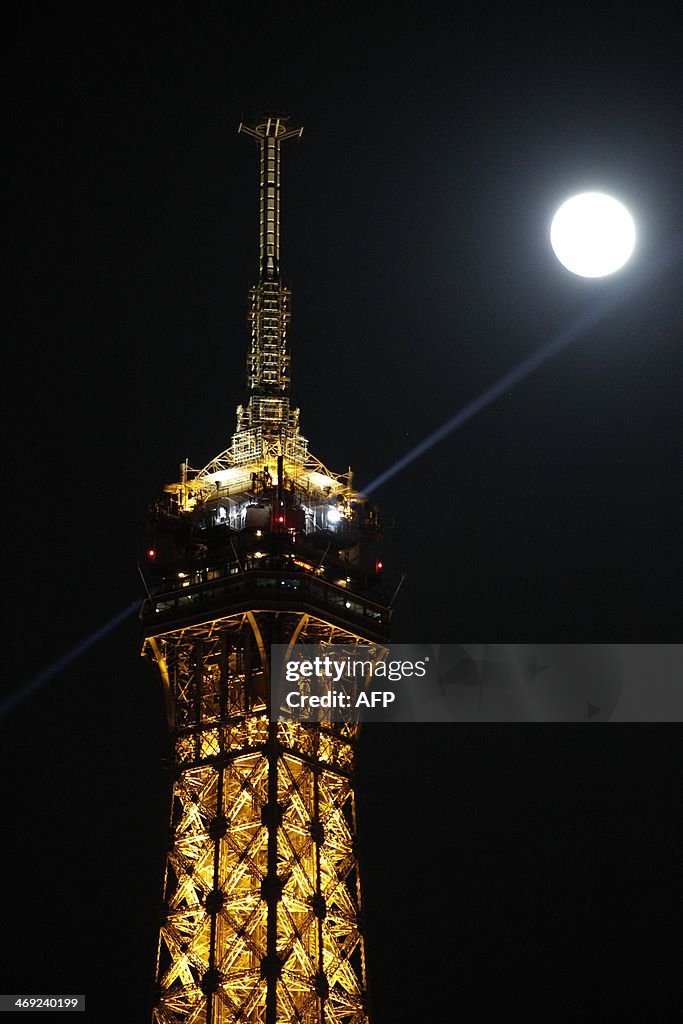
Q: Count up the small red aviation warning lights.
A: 3